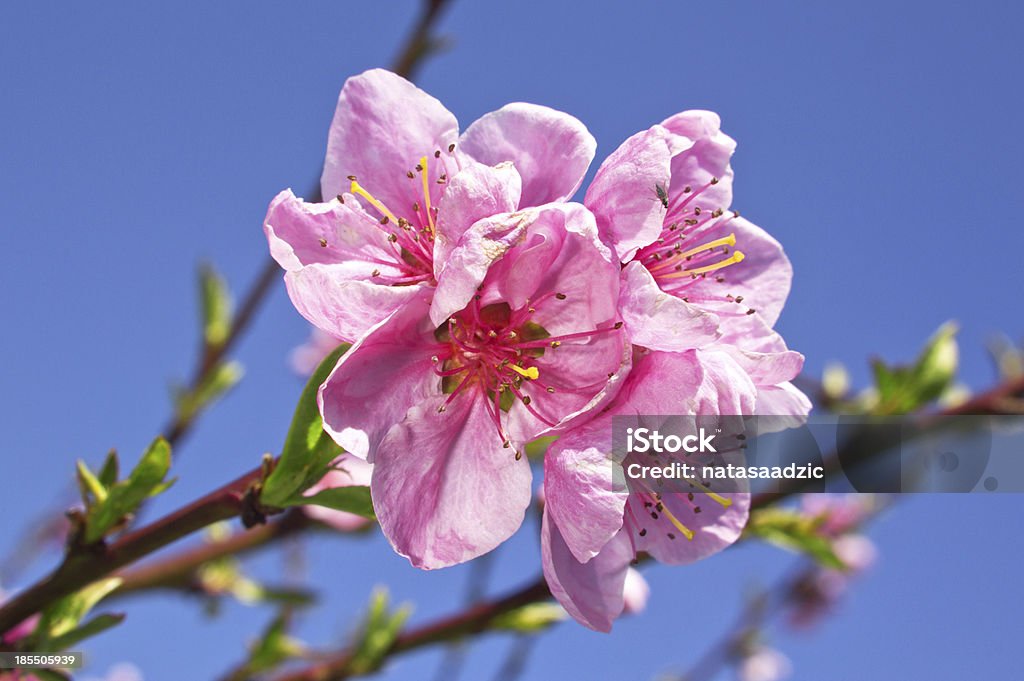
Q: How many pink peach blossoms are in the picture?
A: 4